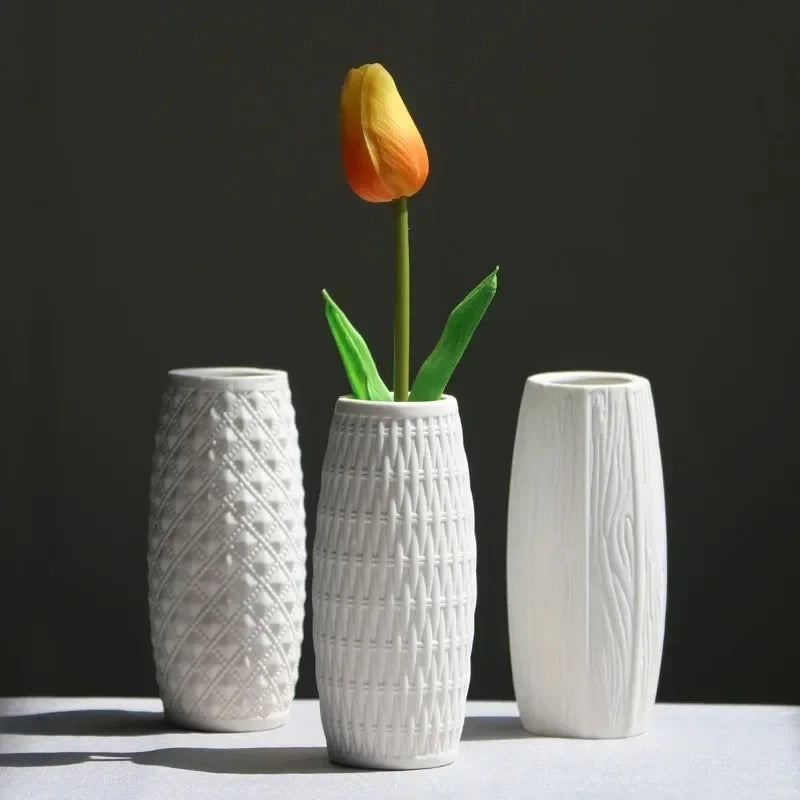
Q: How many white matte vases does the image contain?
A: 3